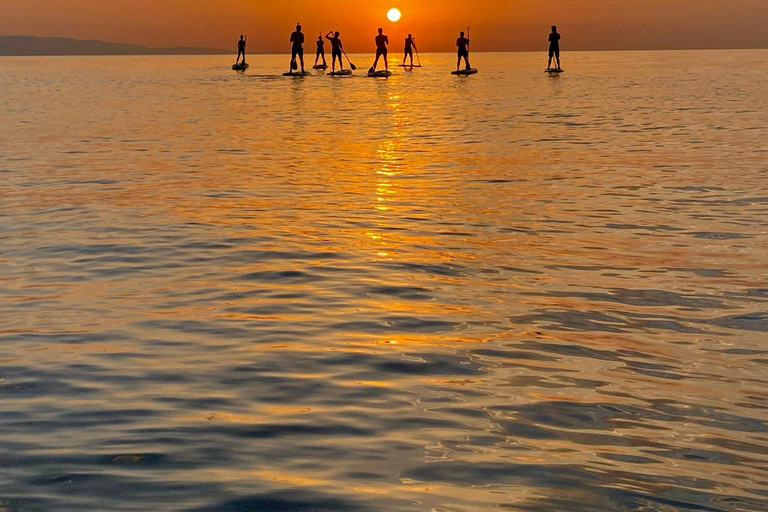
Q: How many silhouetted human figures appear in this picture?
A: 8